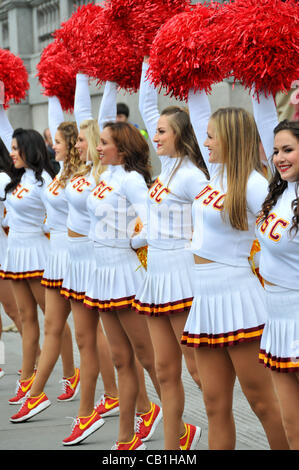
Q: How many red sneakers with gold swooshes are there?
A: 8